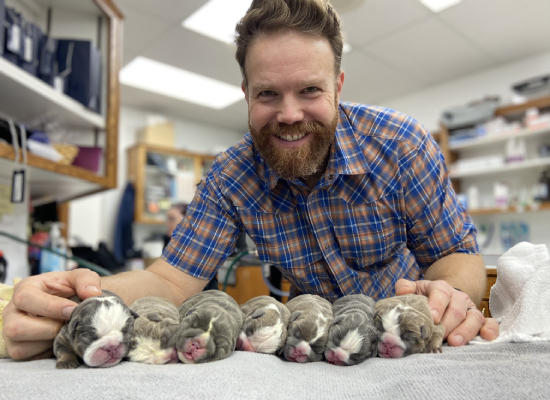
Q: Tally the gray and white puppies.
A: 7